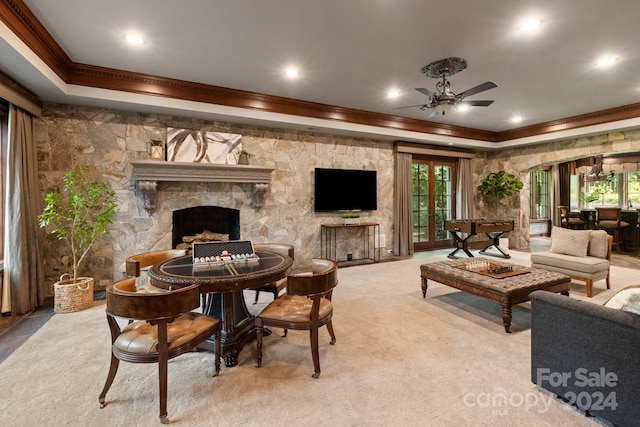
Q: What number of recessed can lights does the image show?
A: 7